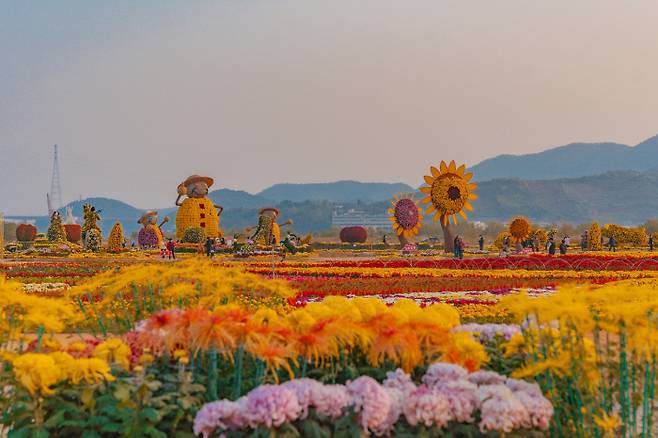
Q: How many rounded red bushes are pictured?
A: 3